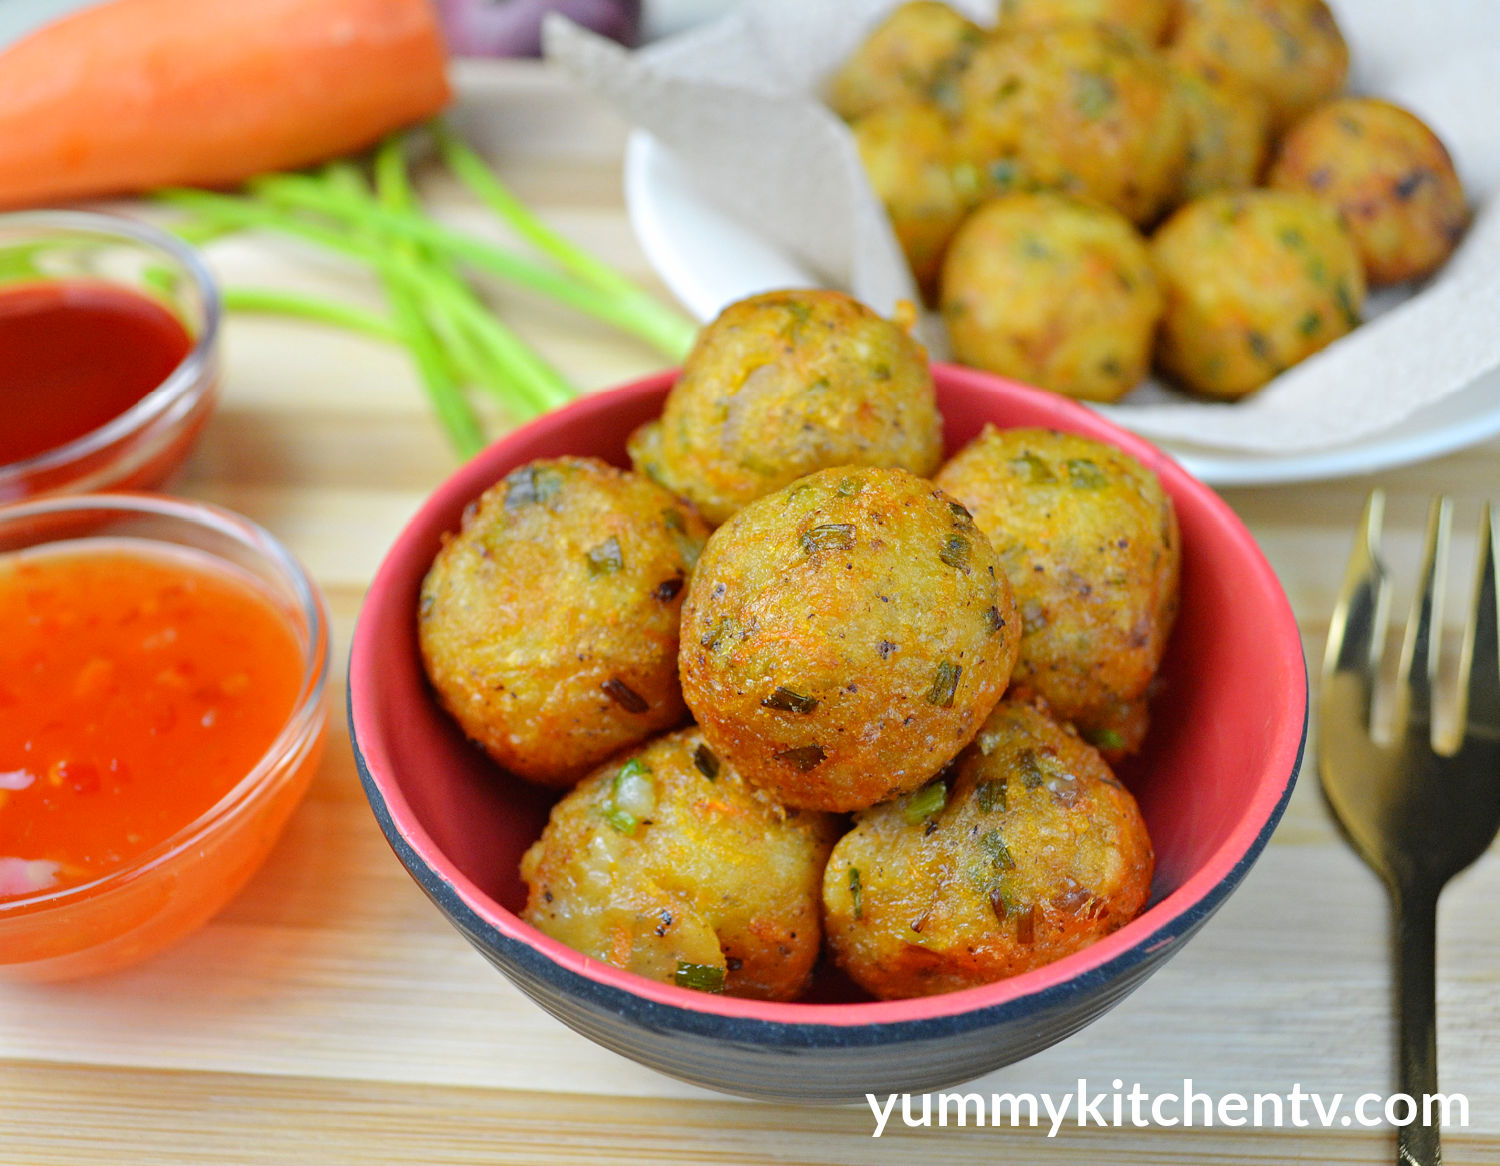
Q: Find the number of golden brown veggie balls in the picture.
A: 15